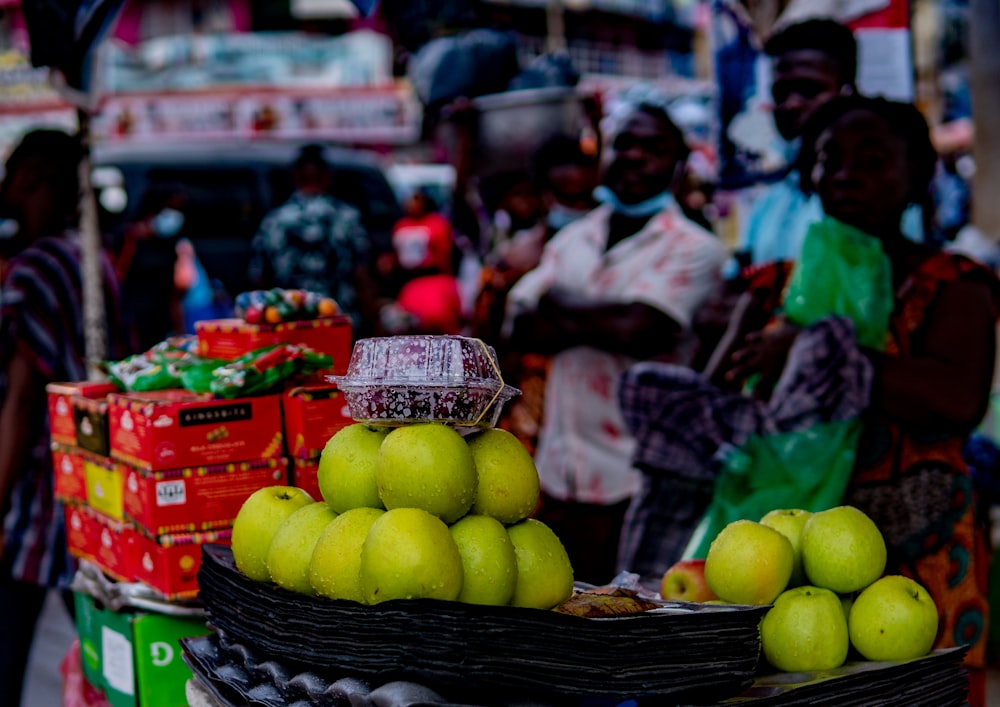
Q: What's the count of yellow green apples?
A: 14